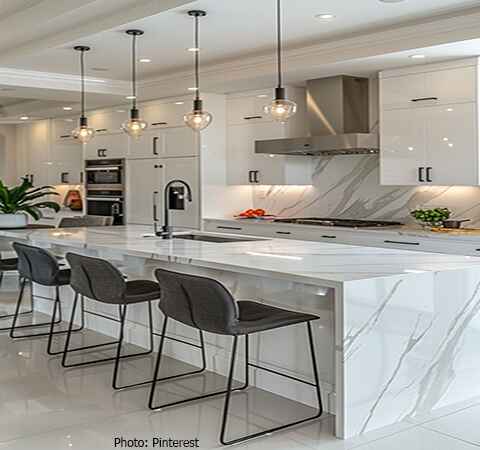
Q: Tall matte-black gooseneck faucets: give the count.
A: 1